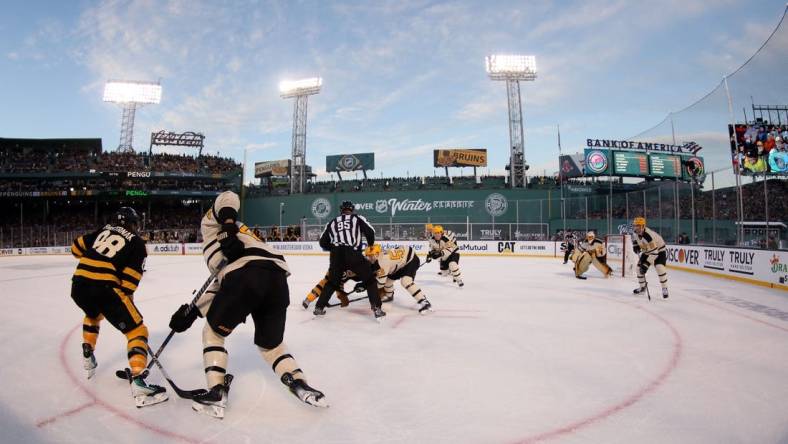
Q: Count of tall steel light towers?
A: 3